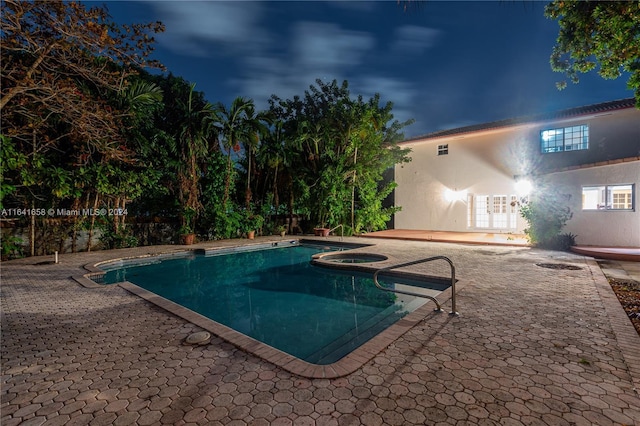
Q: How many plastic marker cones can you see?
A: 0